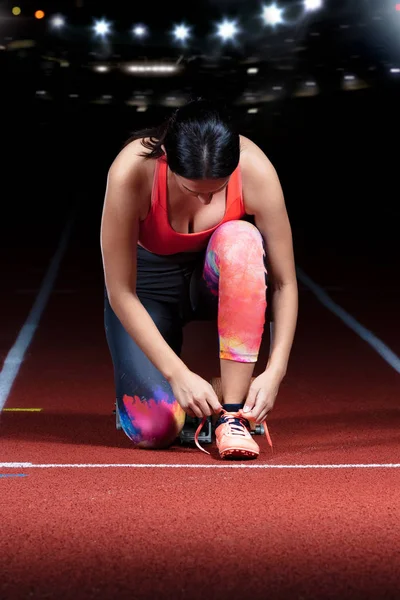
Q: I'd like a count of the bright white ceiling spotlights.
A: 7